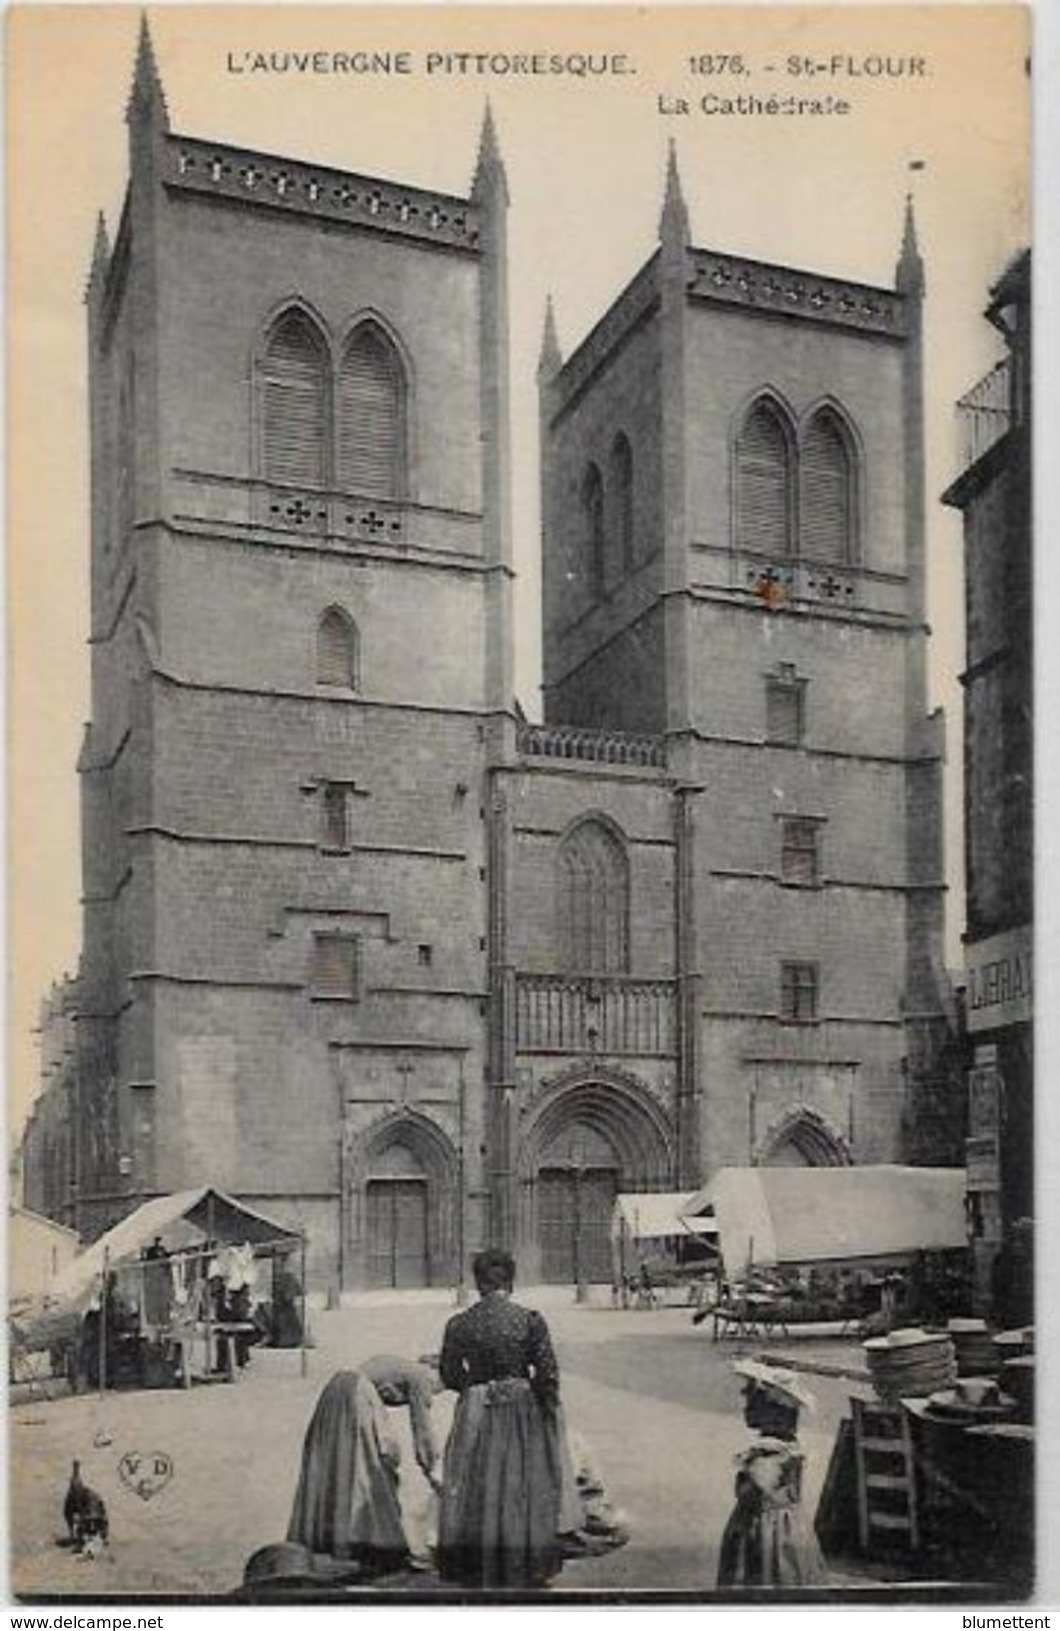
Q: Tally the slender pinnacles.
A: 6